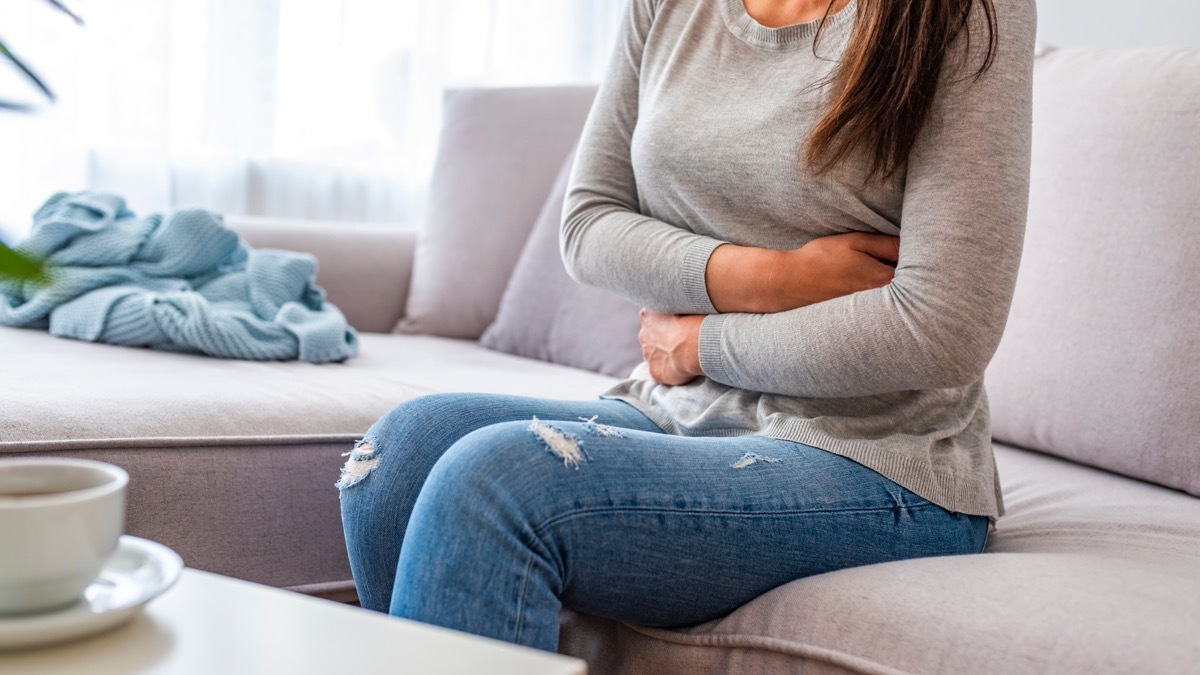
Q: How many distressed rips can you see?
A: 4